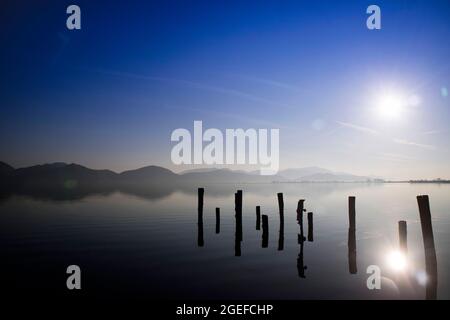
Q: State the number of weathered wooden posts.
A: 11